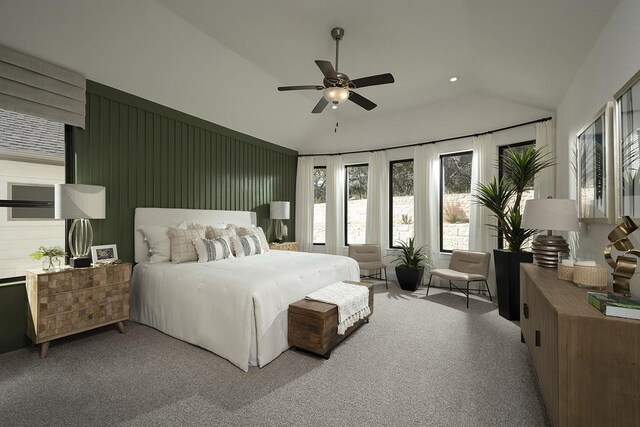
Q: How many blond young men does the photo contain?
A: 0